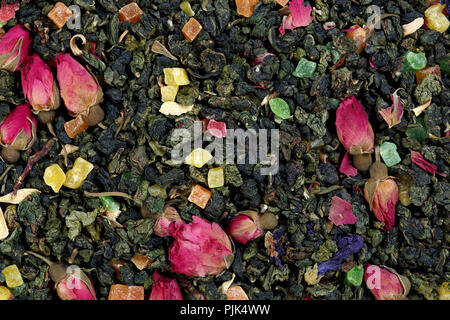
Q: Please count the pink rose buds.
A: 12